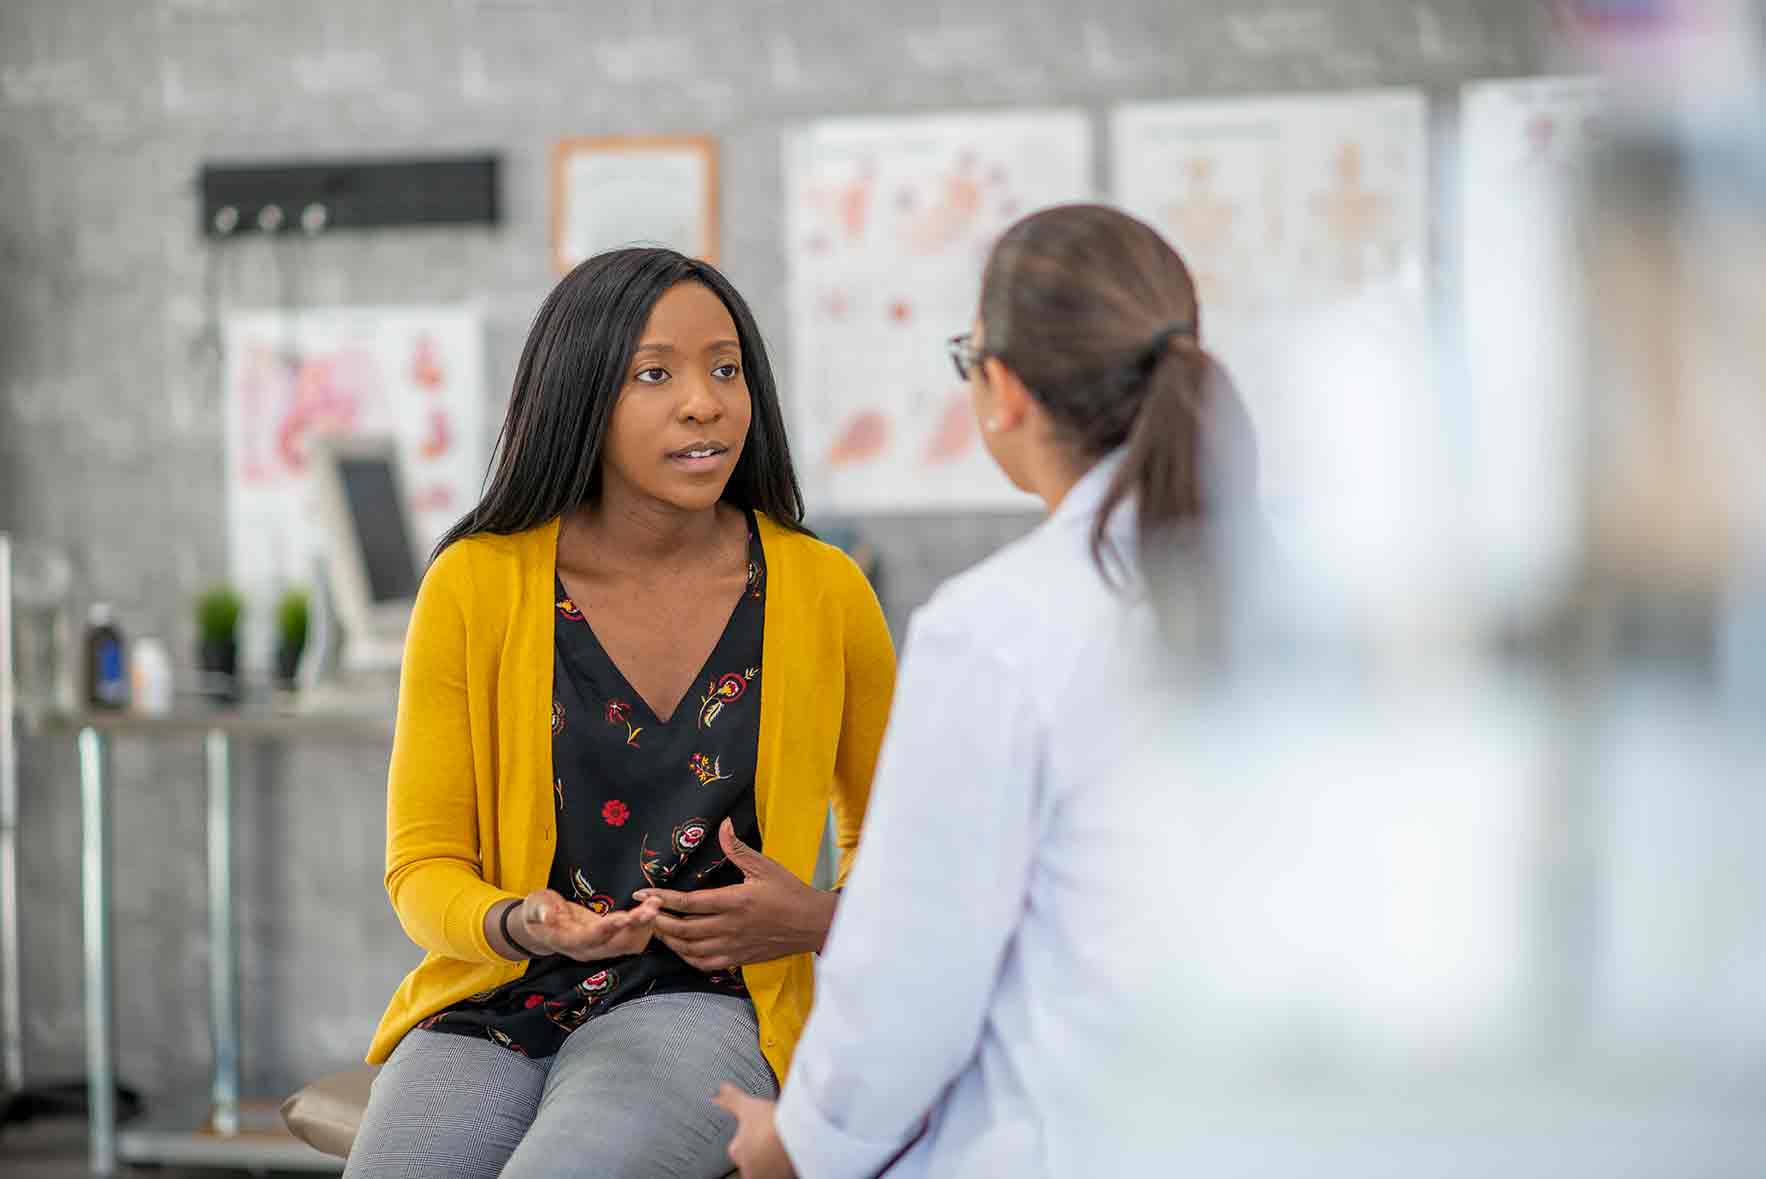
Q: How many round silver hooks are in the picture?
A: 3